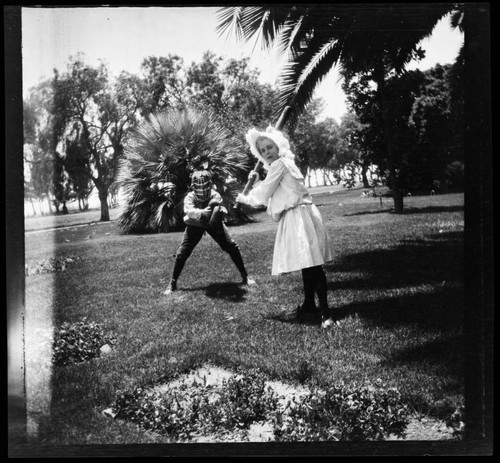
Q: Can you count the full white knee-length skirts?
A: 1